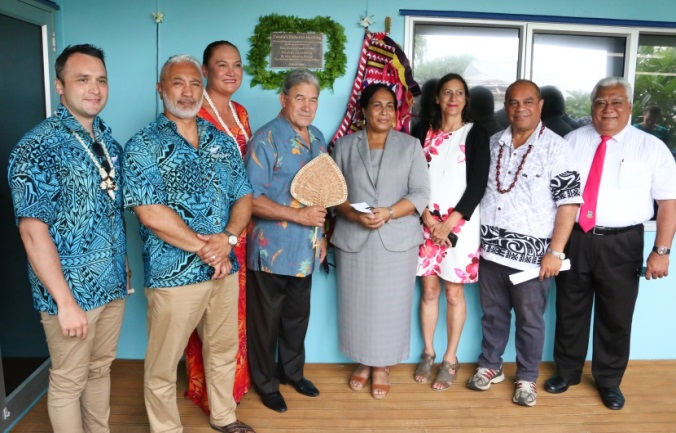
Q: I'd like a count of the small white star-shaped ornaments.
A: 2